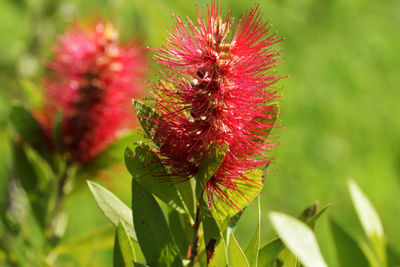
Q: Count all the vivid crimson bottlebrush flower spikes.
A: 2